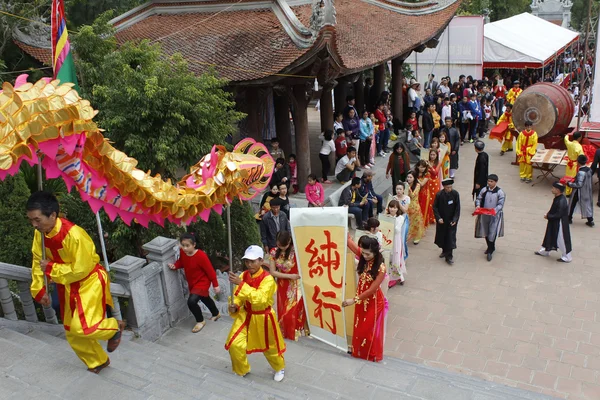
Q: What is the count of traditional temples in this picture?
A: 1